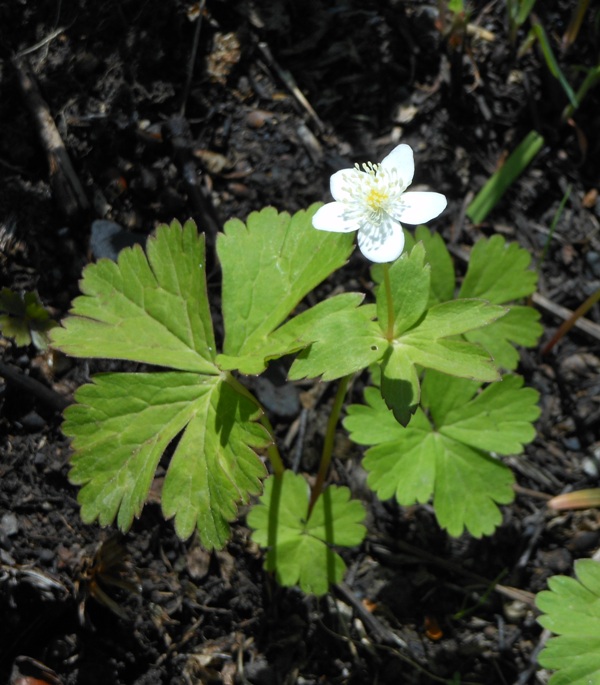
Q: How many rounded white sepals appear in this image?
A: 5